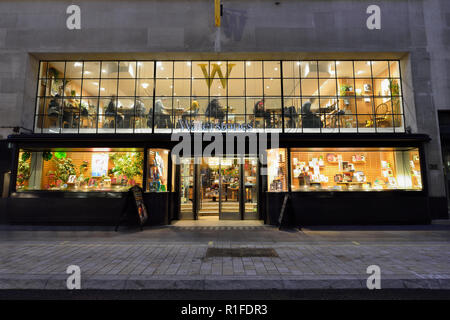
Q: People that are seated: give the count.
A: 8